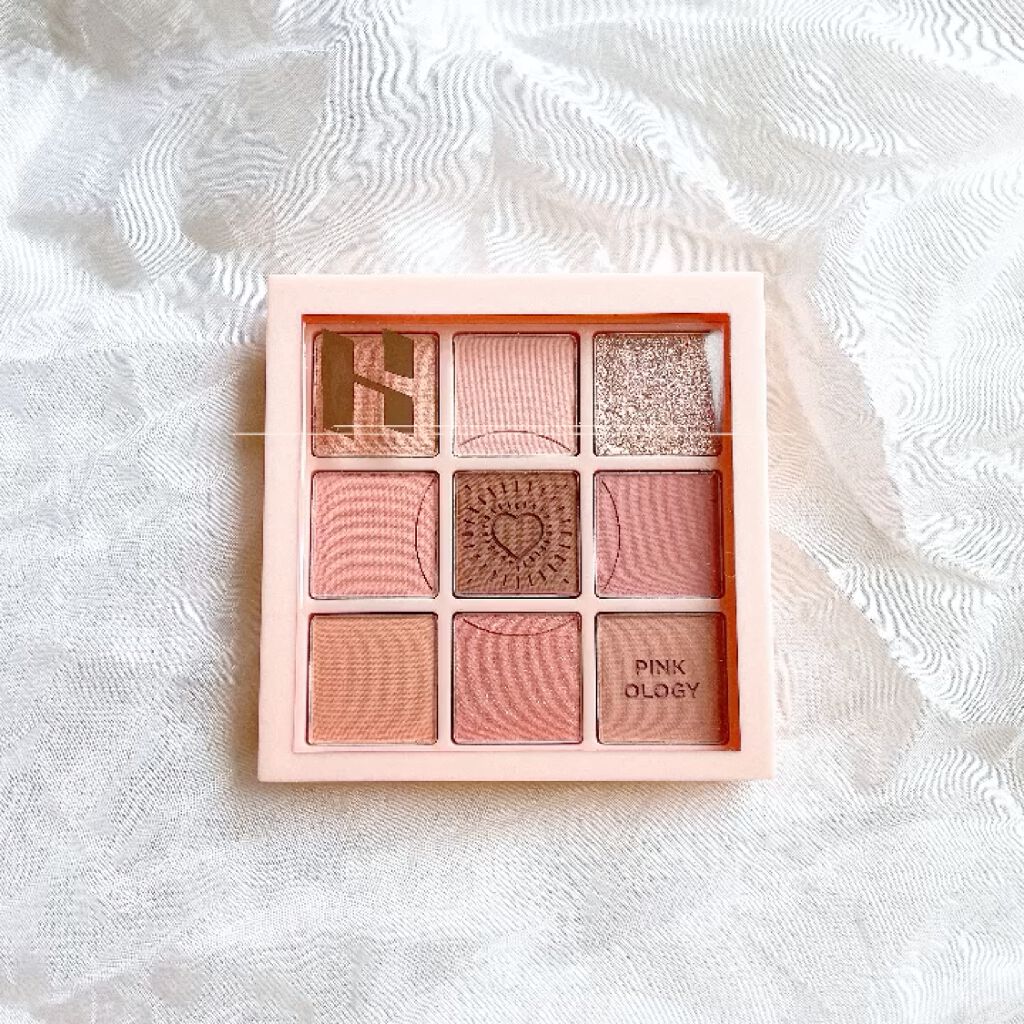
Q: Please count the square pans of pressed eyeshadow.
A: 9